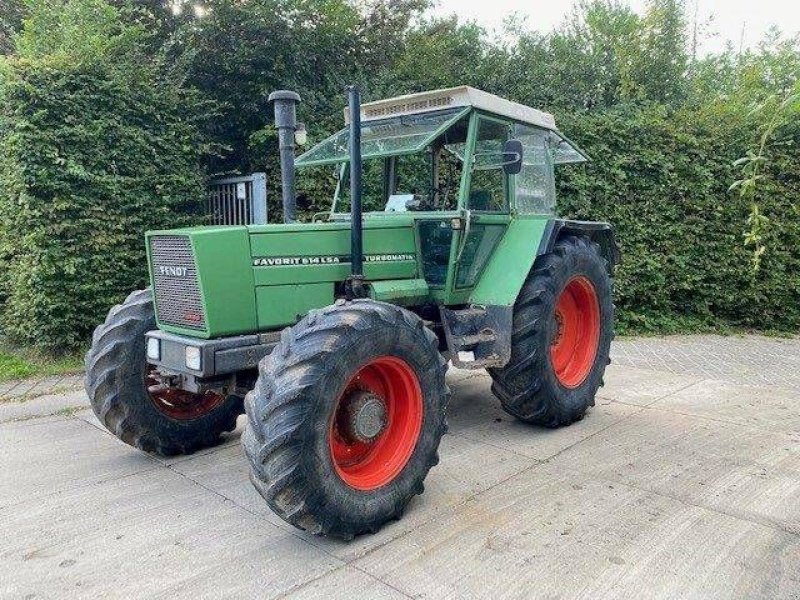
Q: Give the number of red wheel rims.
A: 3